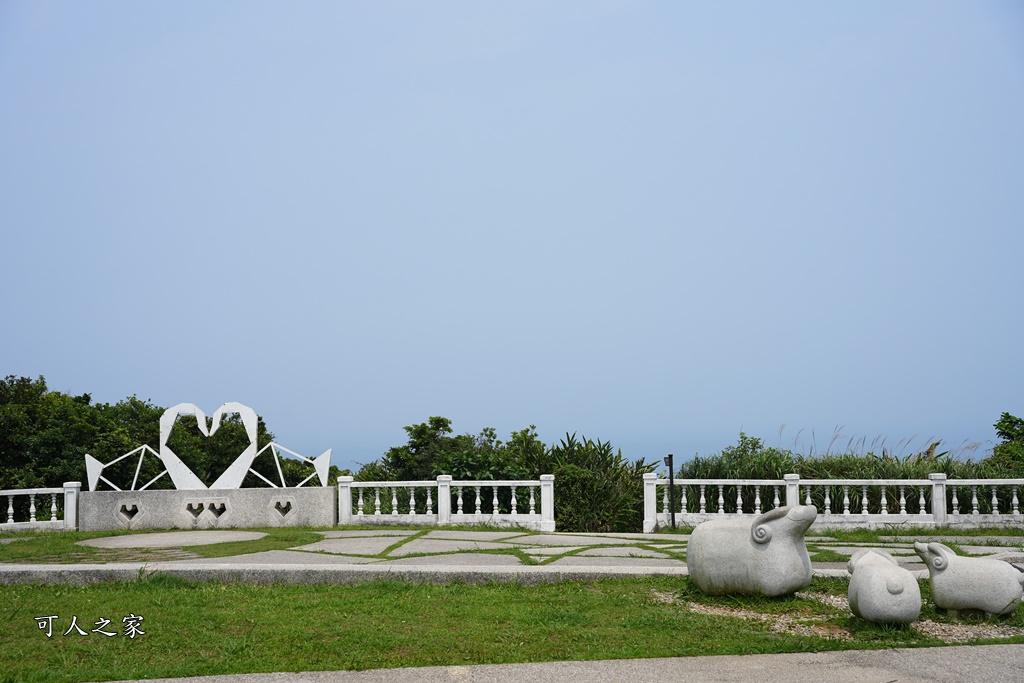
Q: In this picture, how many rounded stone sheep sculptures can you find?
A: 3